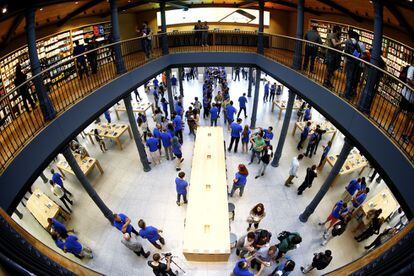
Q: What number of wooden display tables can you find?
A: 9